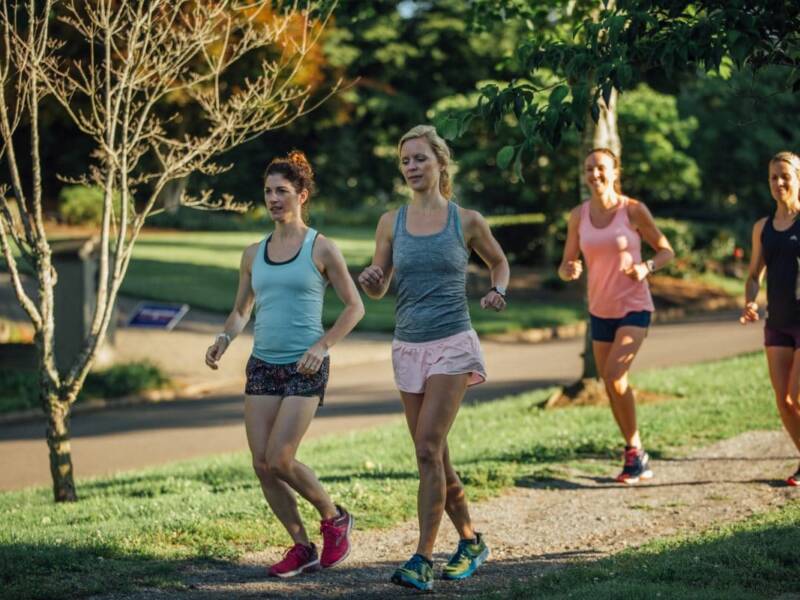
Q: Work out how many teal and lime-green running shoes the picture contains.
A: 2